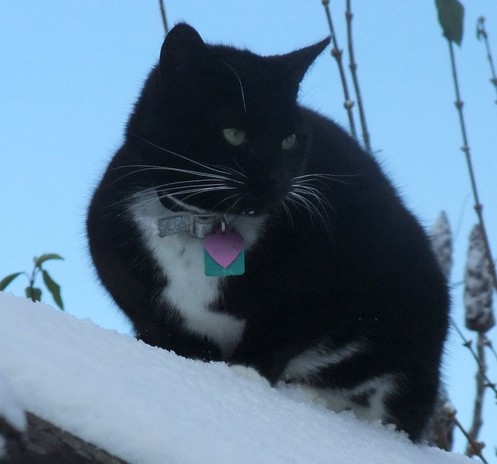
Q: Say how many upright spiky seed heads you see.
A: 2